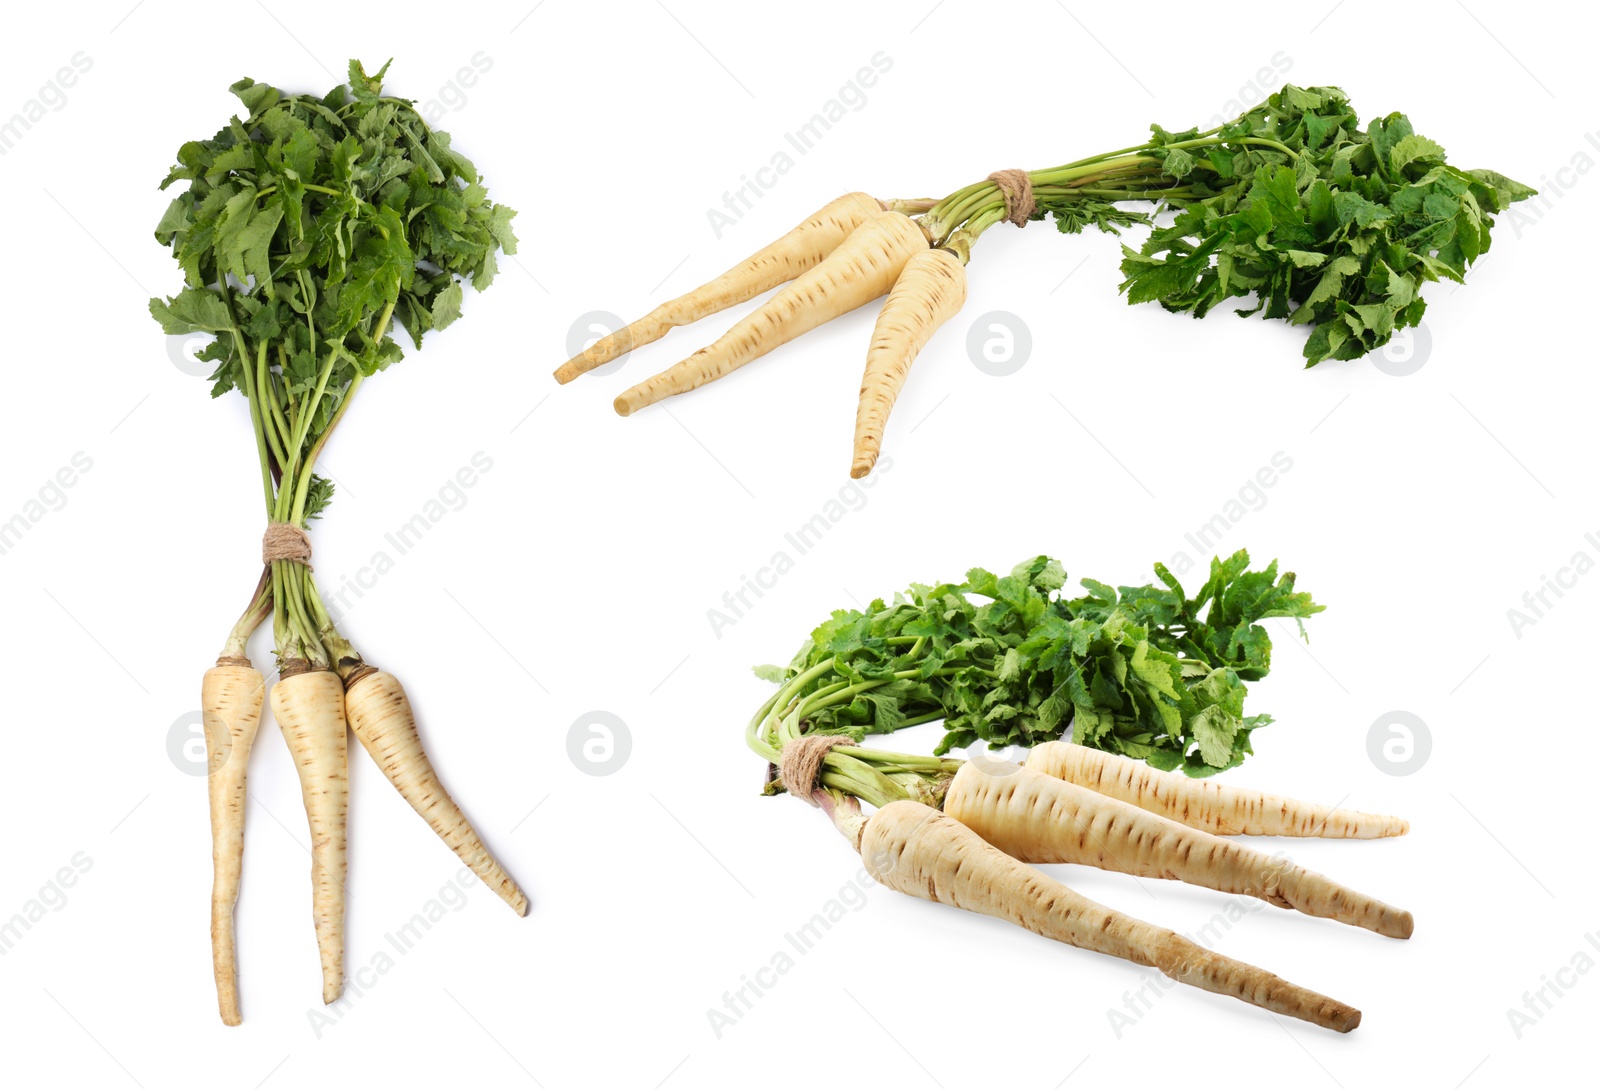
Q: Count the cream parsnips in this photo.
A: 9